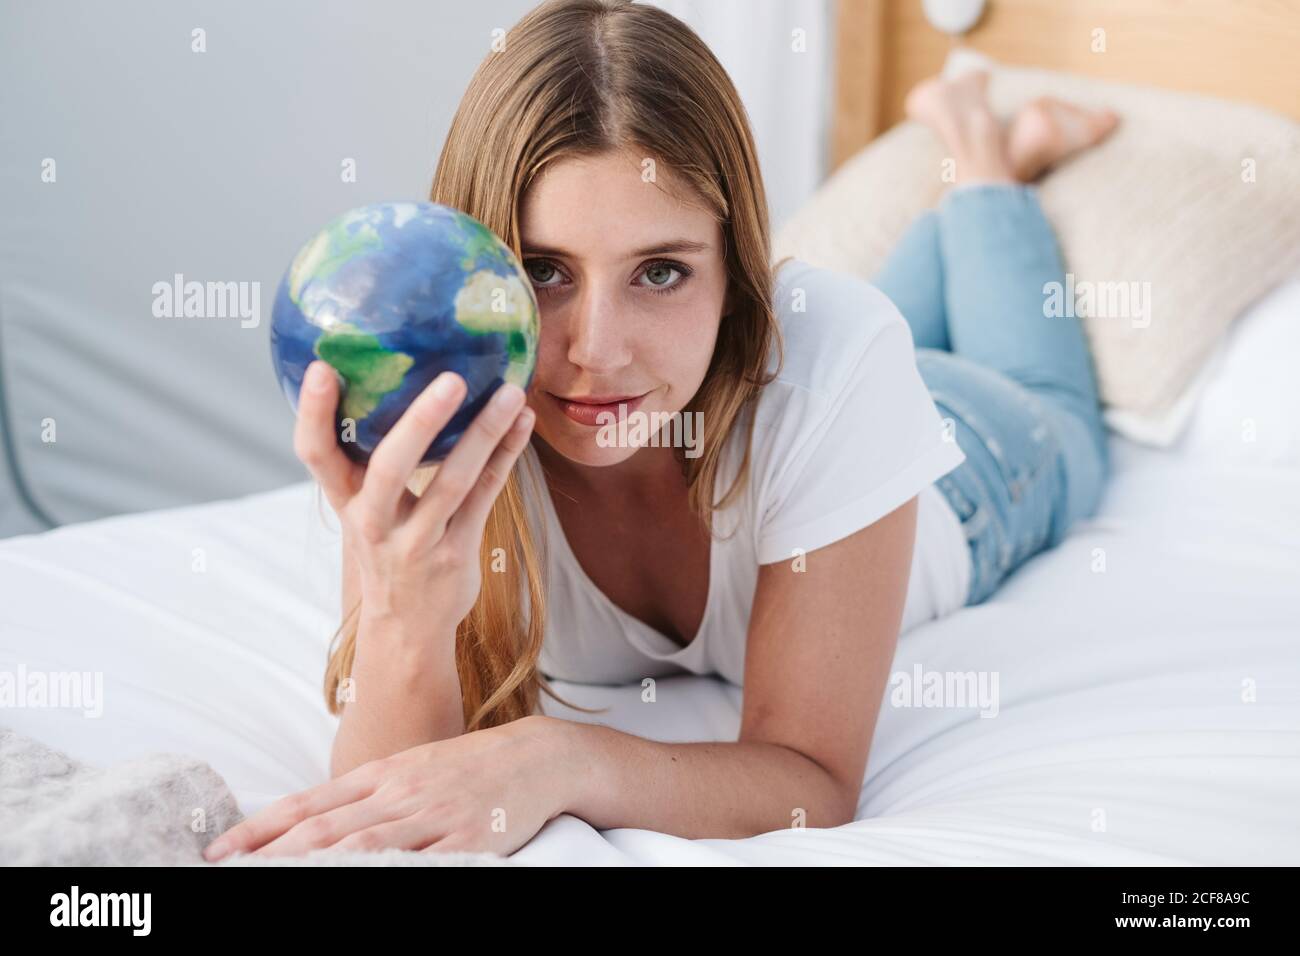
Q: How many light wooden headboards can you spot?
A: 1